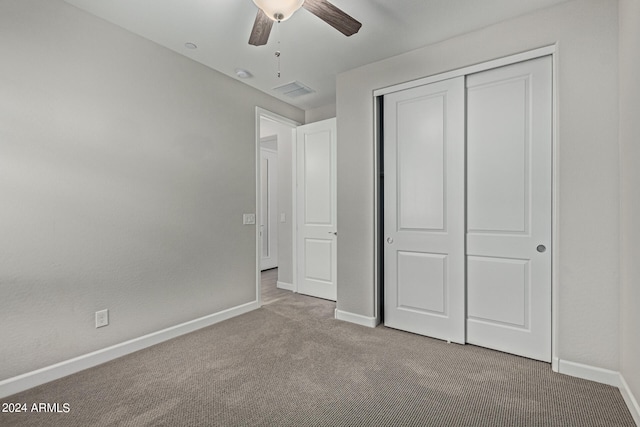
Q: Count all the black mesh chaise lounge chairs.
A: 0